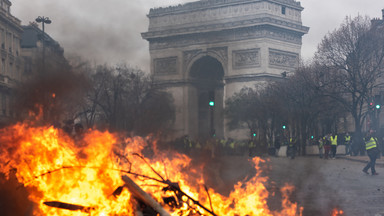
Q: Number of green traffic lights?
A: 5